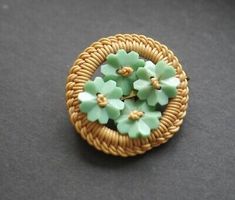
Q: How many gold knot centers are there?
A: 4